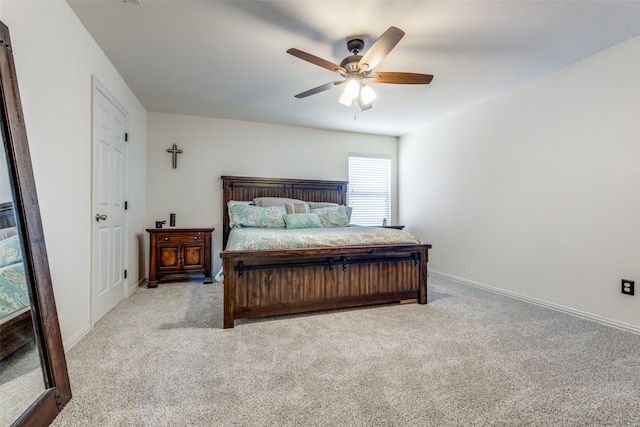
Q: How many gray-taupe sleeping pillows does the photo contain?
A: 2